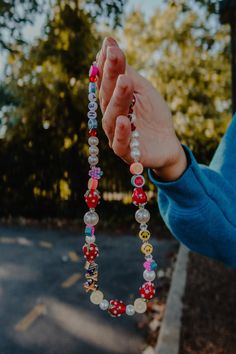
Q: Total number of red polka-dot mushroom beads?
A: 5